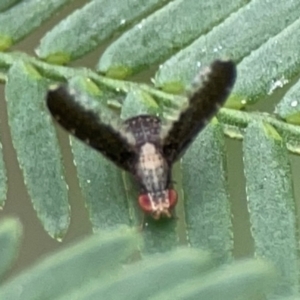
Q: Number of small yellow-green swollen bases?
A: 11